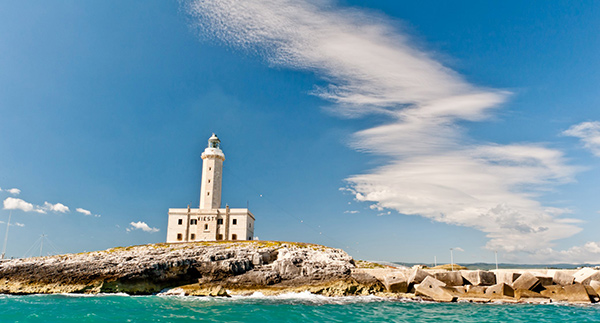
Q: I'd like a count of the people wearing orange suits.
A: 0